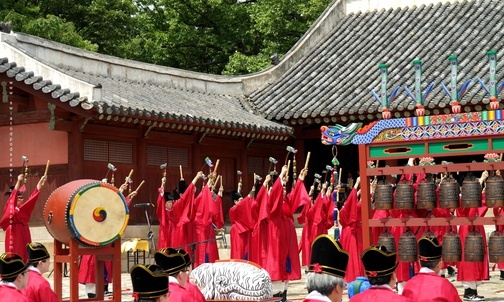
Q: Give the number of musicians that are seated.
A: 8